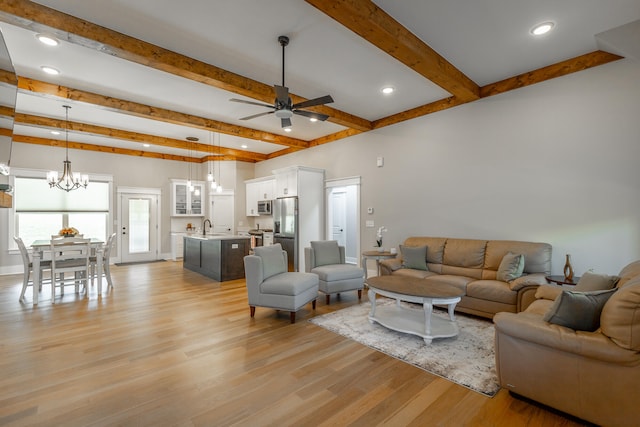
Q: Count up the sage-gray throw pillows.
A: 4